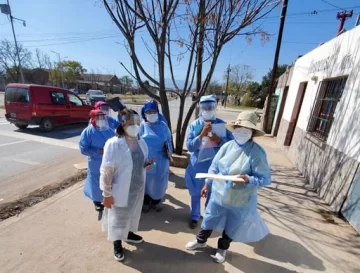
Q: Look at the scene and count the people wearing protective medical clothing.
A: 6